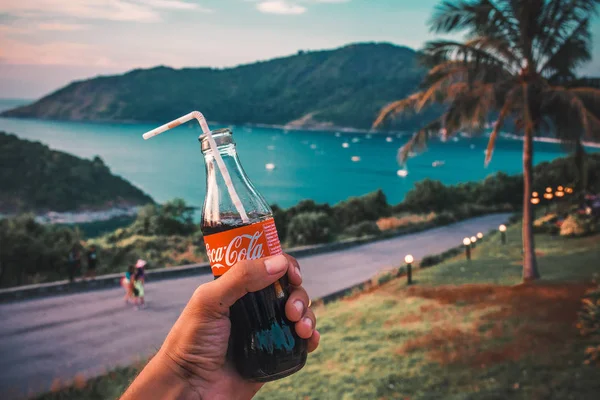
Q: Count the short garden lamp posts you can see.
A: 5